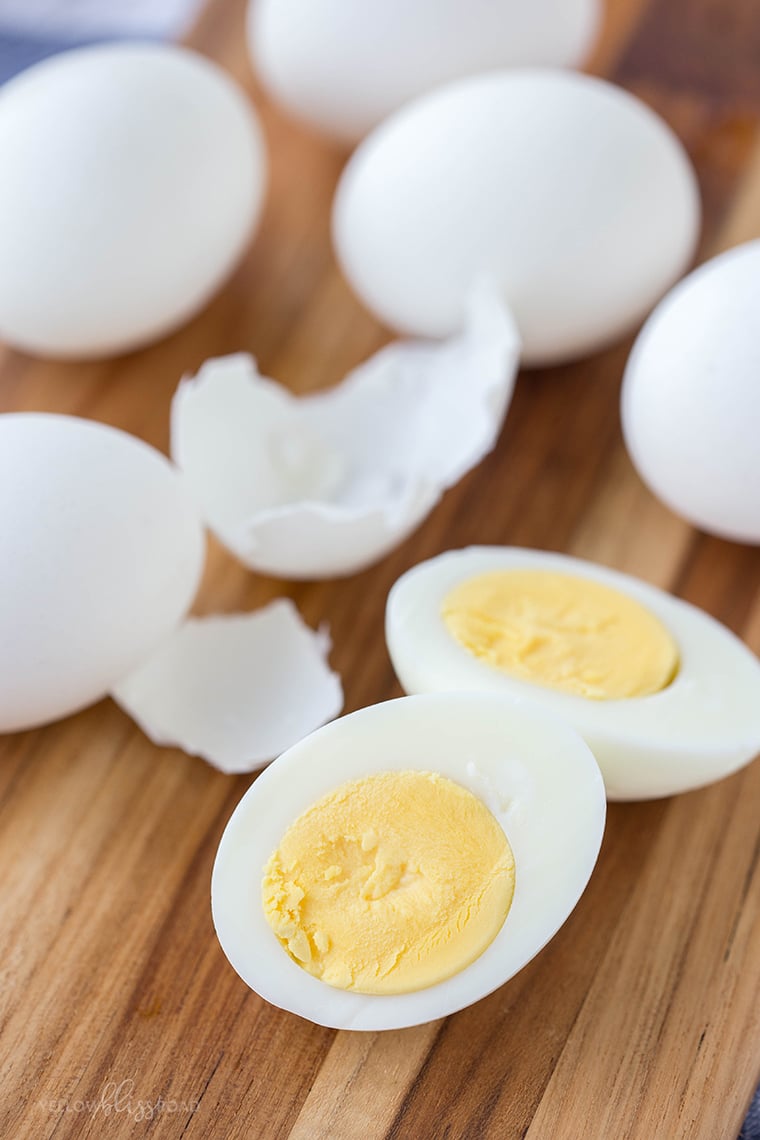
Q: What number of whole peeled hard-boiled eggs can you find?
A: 0